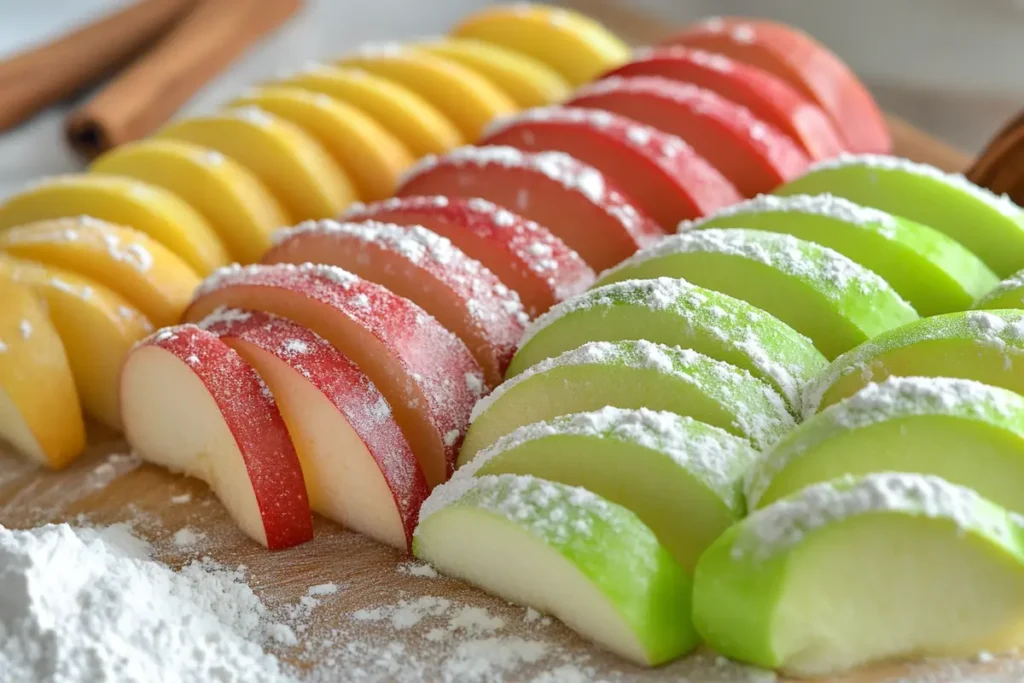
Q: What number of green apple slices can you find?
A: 11